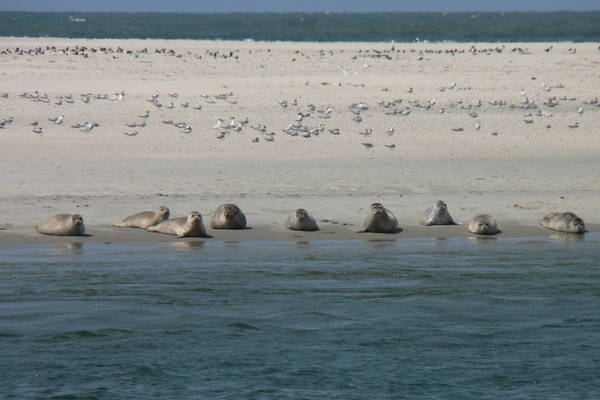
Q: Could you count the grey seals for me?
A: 9